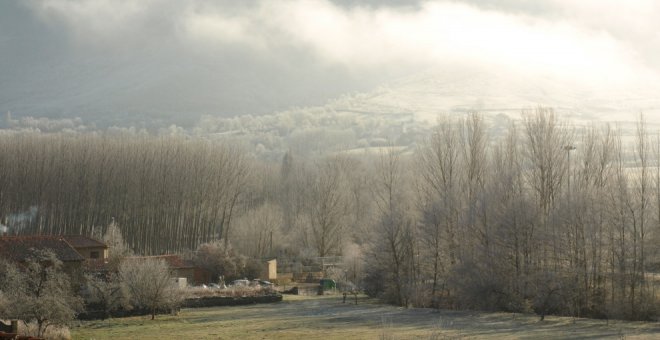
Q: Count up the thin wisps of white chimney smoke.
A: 1